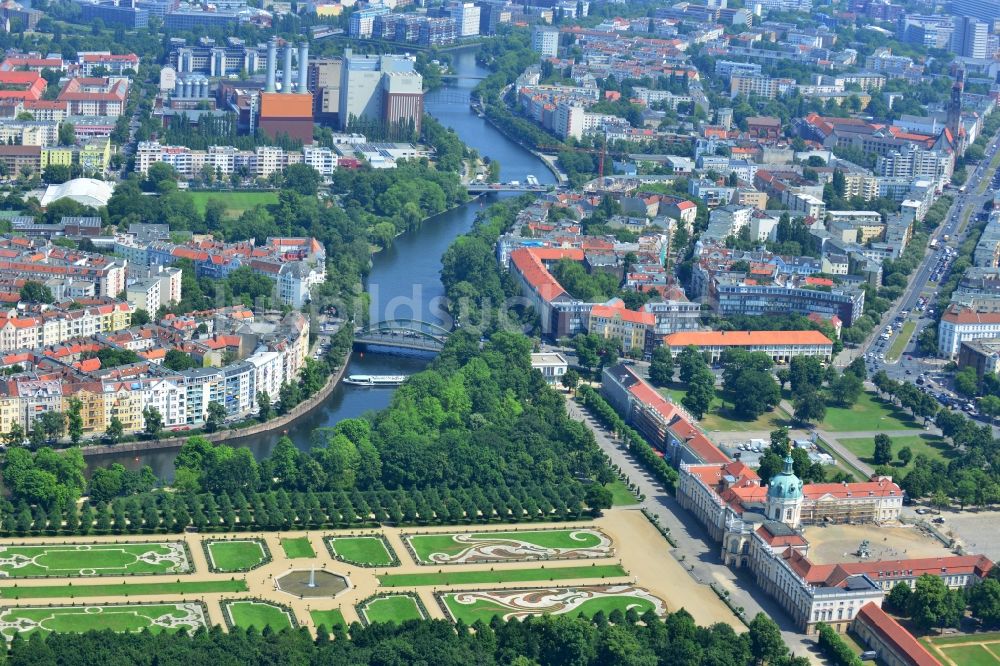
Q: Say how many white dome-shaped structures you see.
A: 1